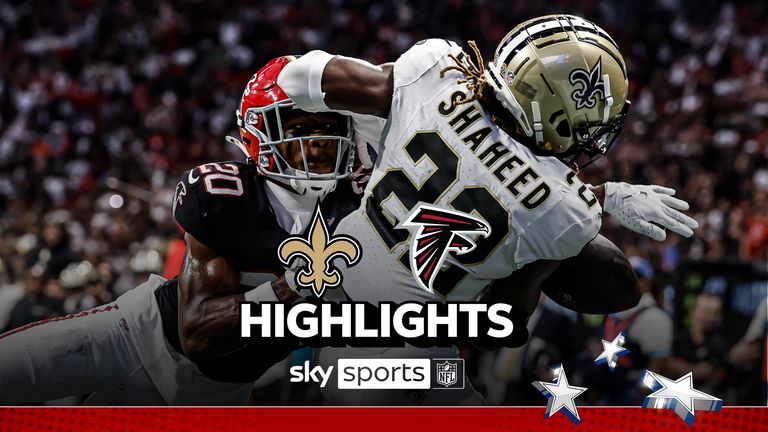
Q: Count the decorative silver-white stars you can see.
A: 3